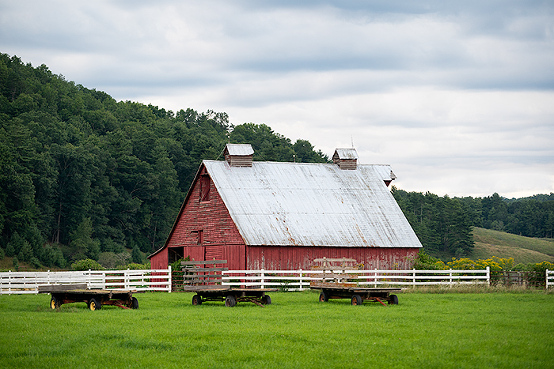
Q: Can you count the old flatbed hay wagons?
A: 3